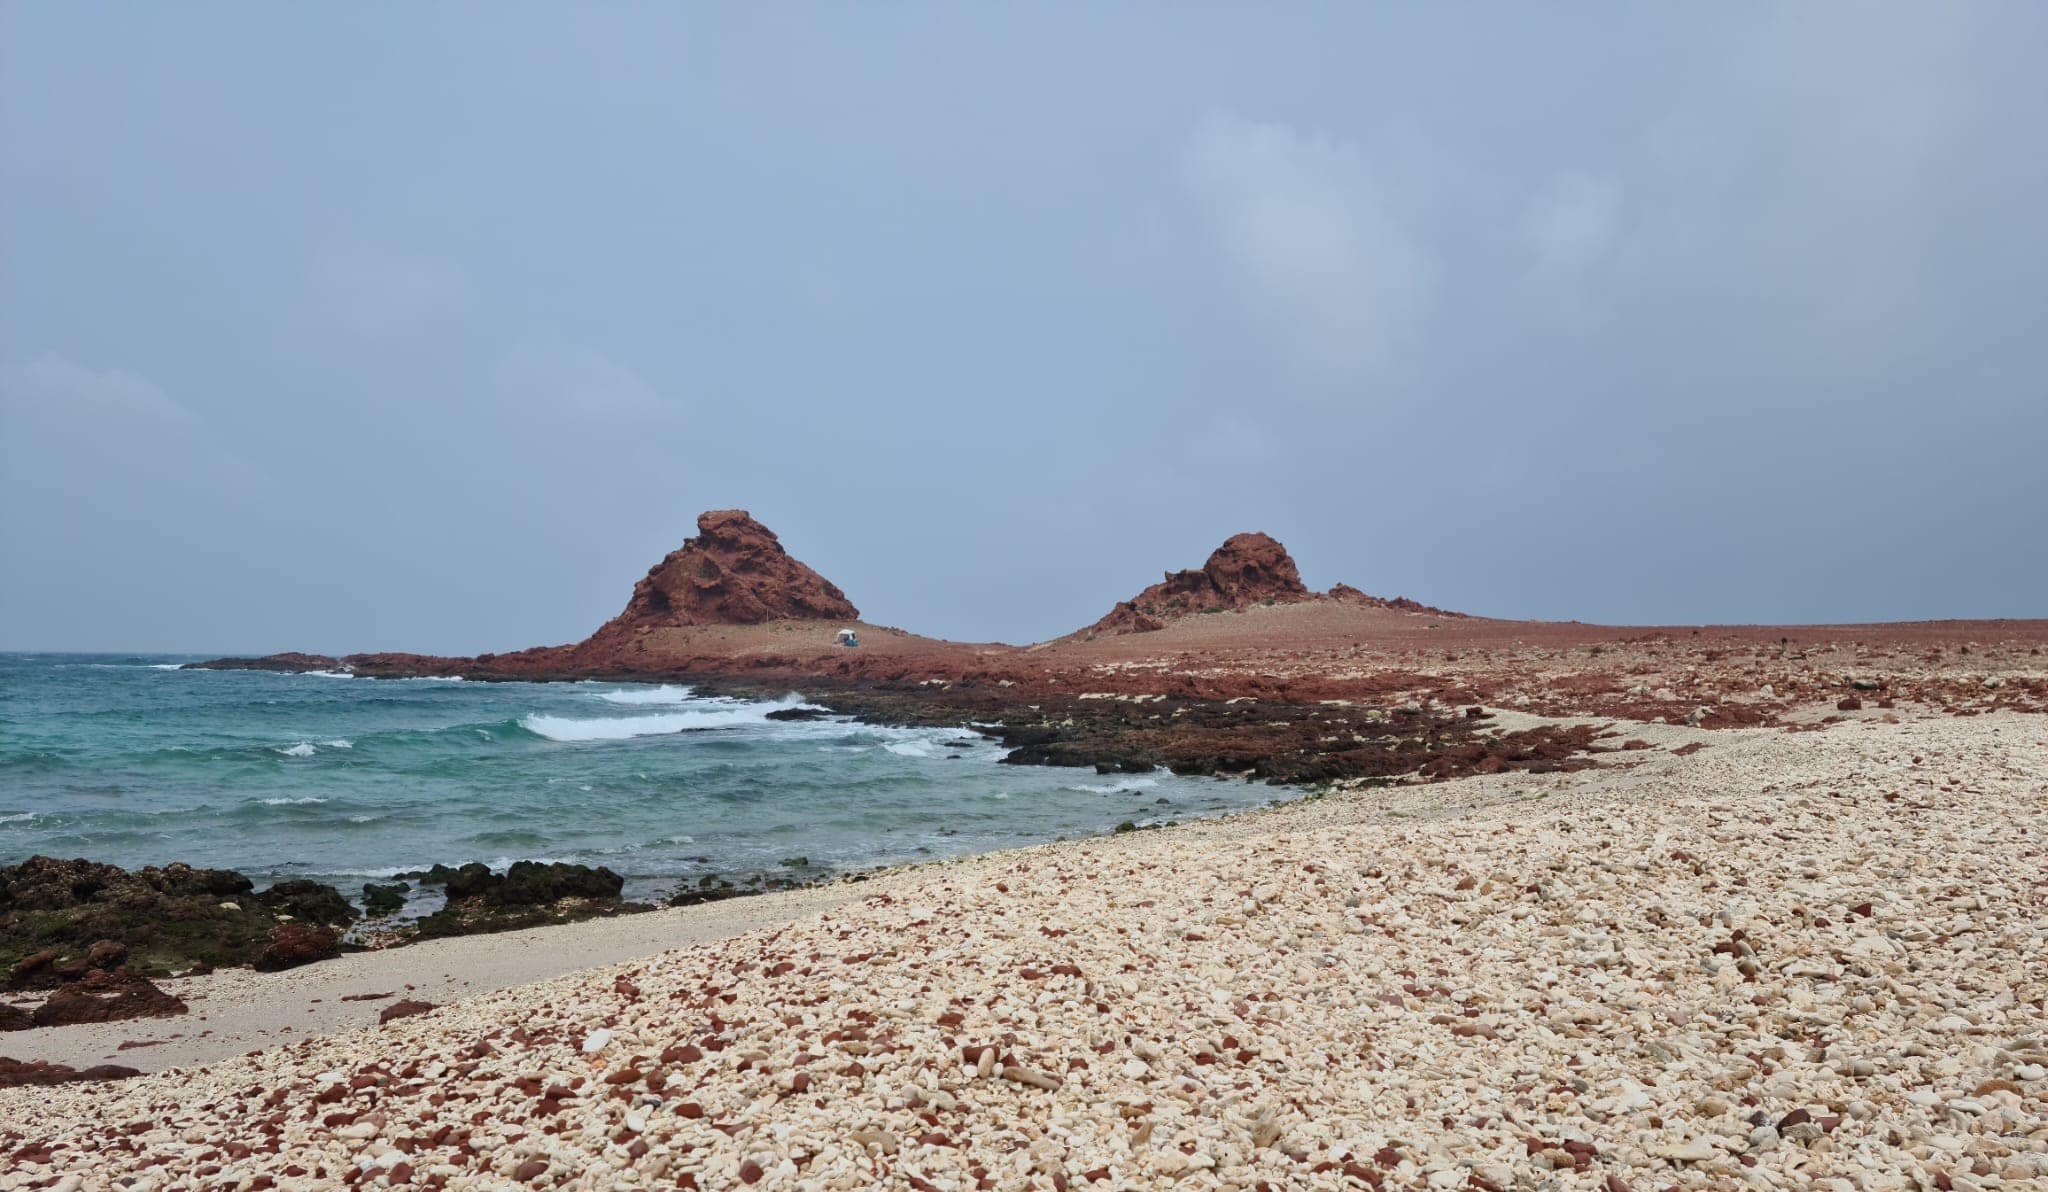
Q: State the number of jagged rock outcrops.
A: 2